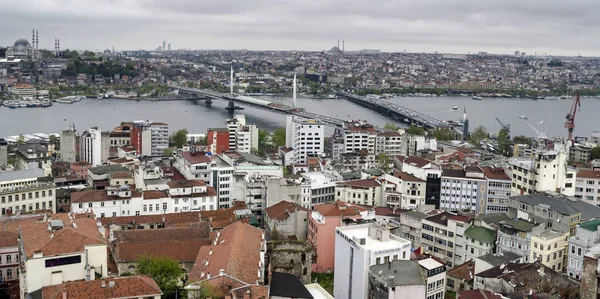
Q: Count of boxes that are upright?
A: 0